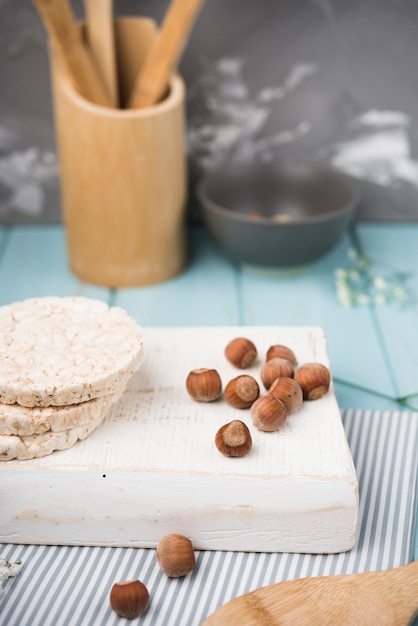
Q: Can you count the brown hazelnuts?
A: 11